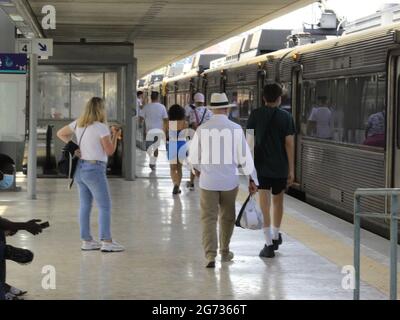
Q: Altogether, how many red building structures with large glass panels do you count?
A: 0